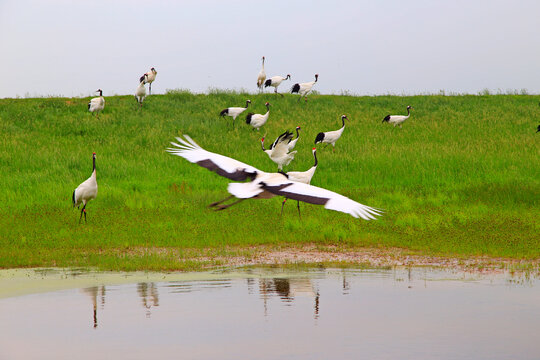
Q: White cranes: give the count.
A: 15